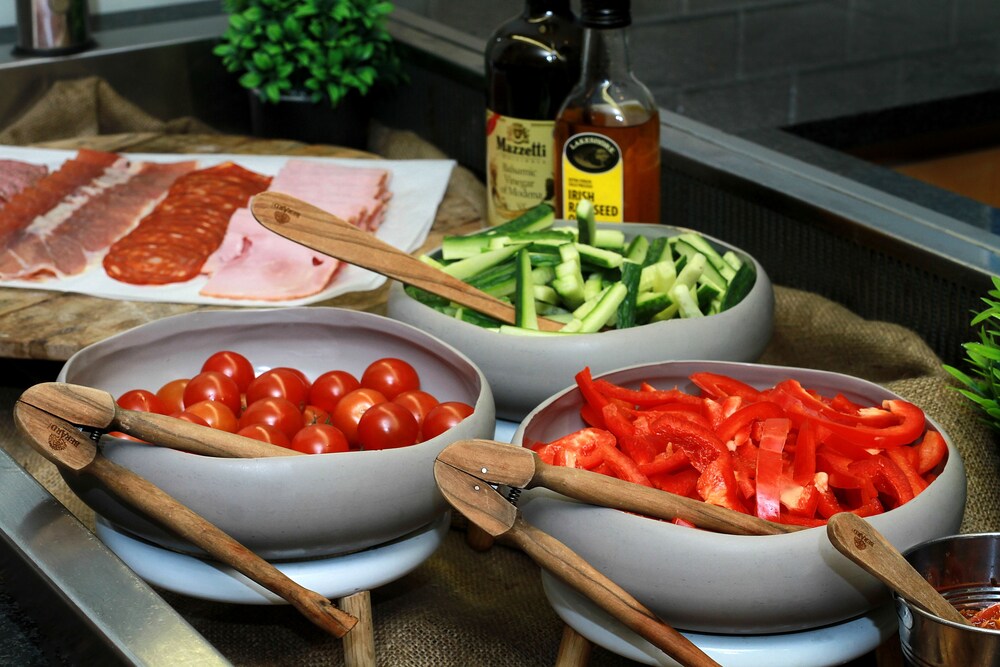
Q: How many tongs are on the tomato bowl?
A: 1